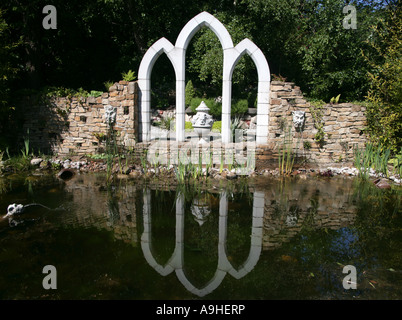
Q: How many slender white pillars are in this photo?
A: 4